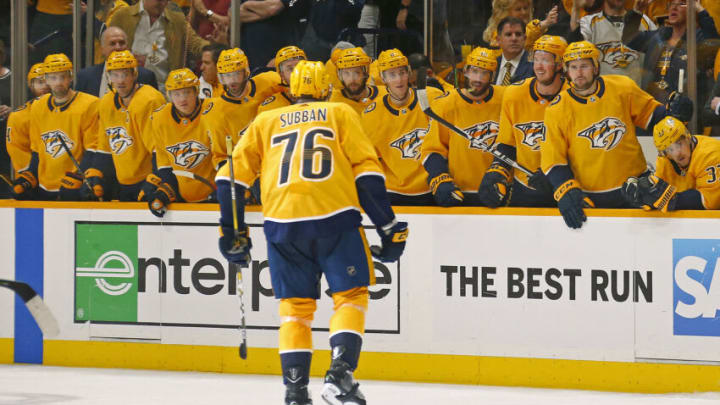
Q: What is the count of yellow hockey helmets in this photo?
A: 13